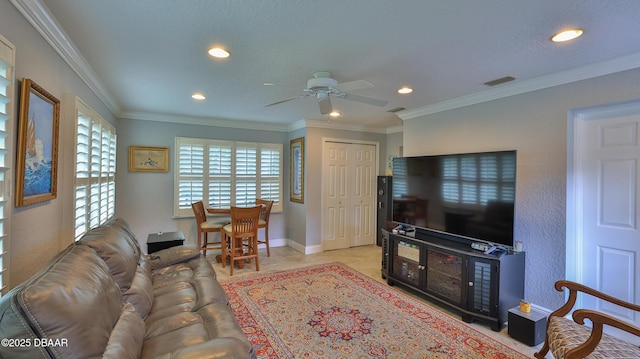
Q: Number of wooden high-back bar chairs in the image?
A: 3